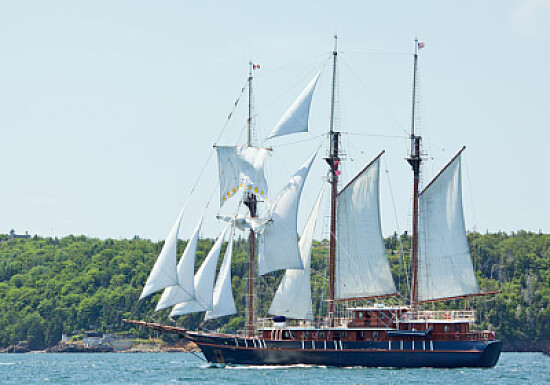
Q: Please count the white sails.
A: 10